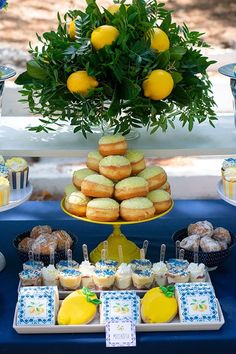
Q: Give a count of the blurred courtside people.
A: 0